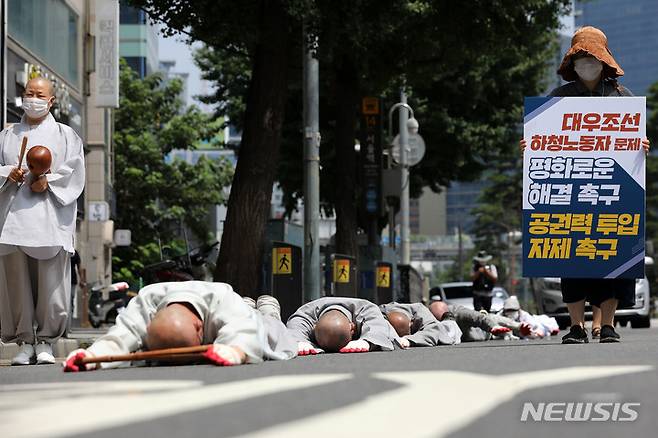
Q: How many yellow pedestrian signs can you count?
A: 3